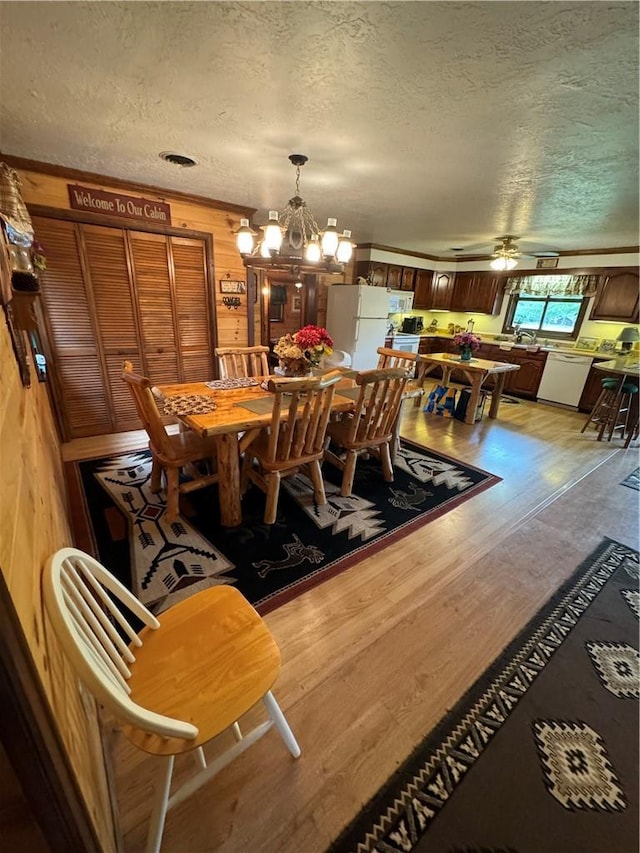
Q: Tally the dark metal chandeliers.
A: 1